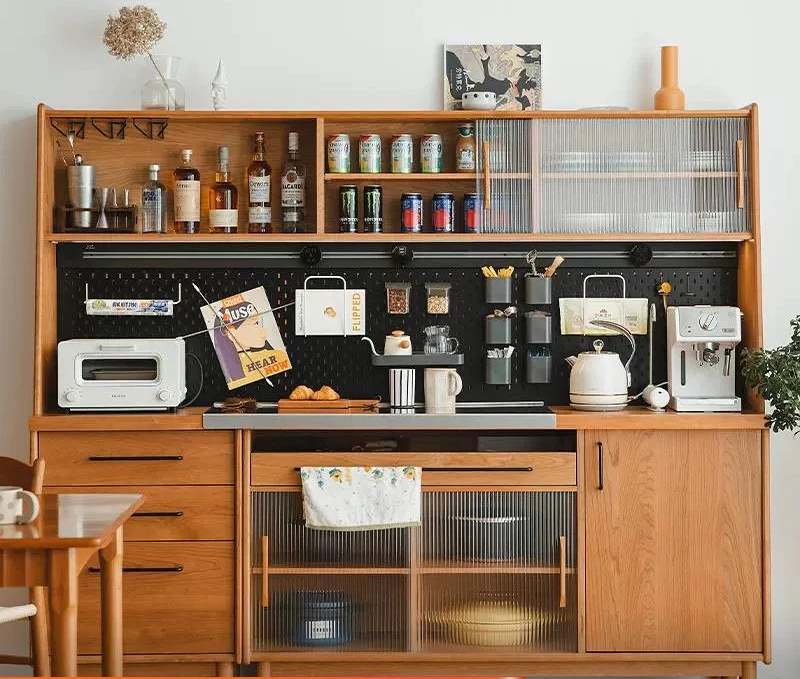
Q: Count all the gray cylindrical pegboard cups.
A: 6